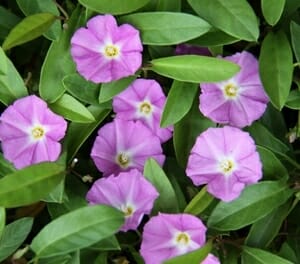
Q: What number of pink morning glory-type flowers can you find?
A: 8